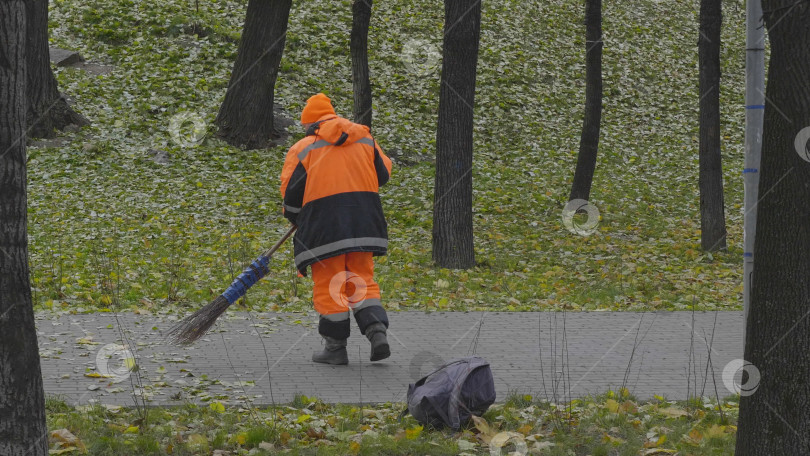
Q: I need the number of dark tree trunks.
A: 8